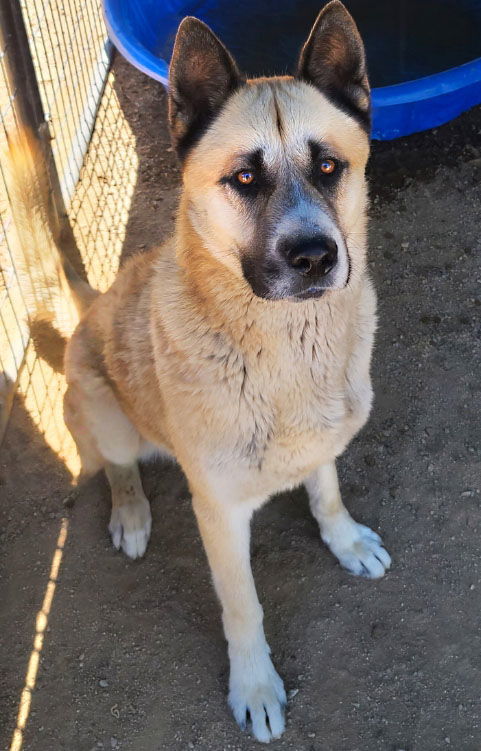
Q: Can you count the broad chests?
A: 1